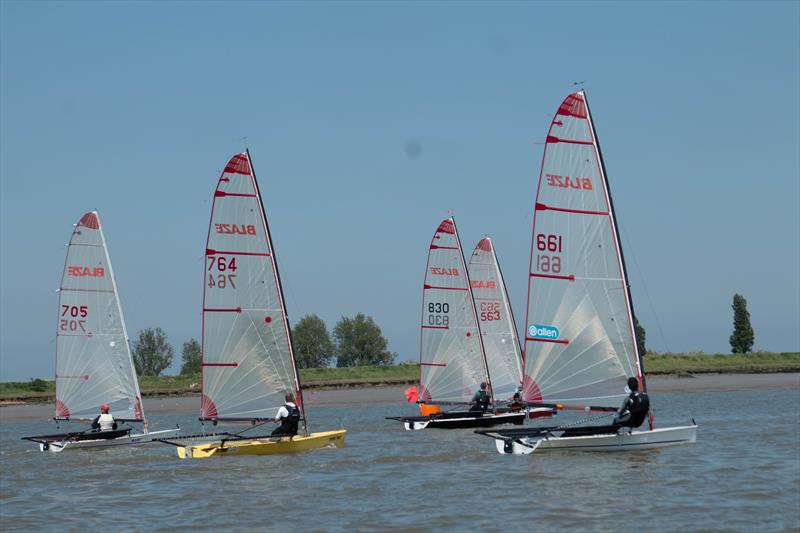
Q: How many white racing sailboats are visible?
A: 2